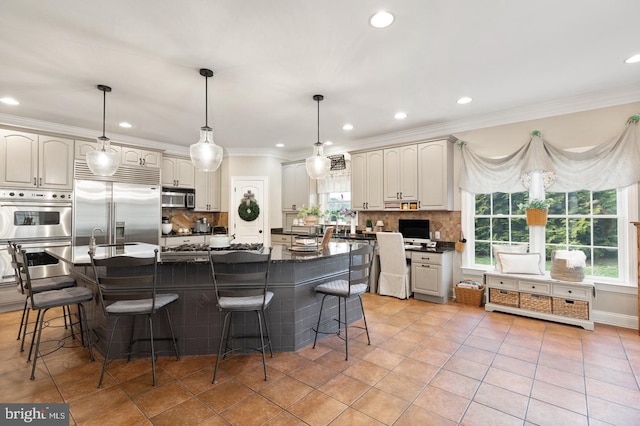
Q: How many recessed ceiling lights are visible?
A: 9